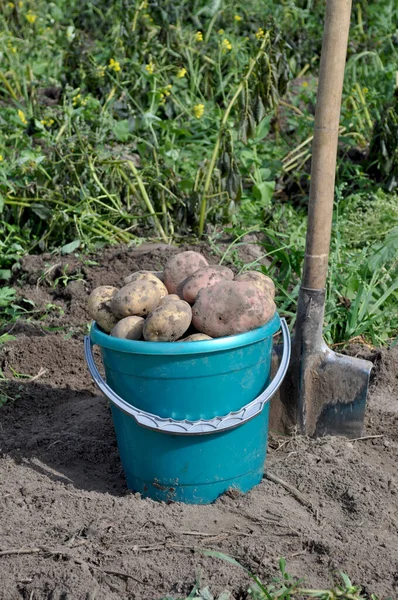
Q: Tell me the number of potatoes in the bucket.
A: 11